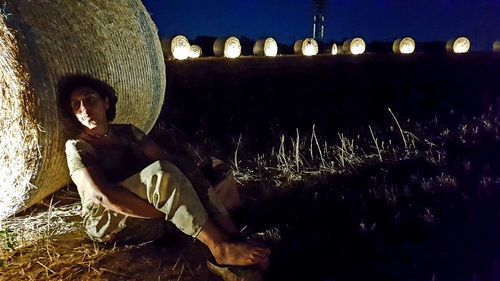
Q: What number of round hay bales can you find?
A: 11